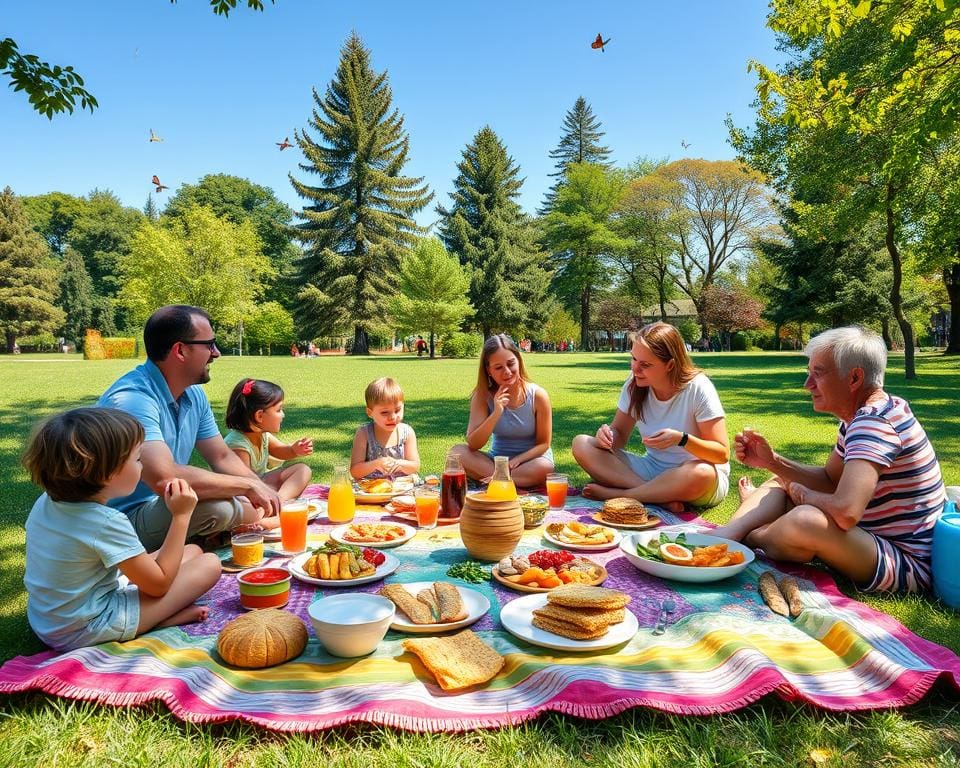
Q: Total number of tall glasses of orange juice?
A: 3